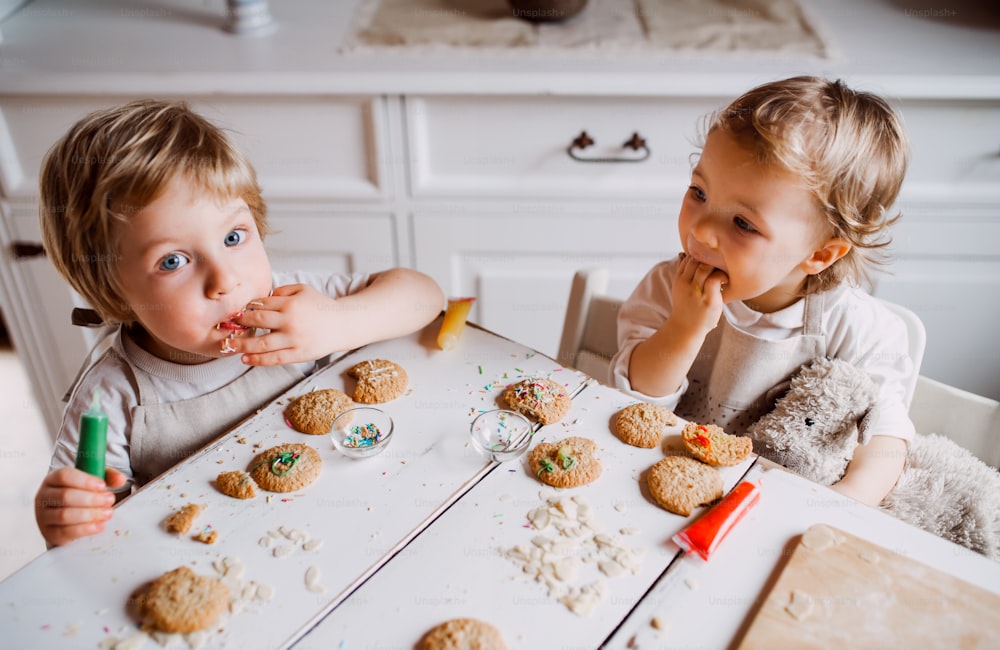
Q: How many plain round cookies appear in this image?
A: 5